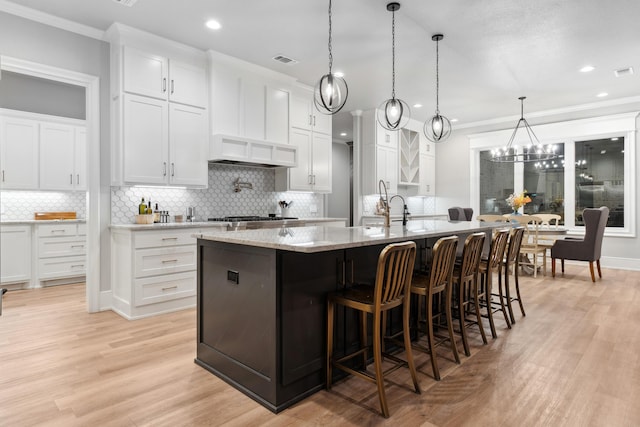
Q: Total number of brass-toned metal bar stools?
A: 5